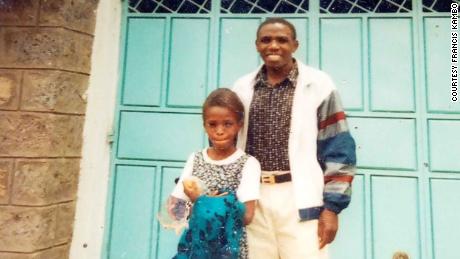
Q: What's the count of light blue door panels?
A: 15